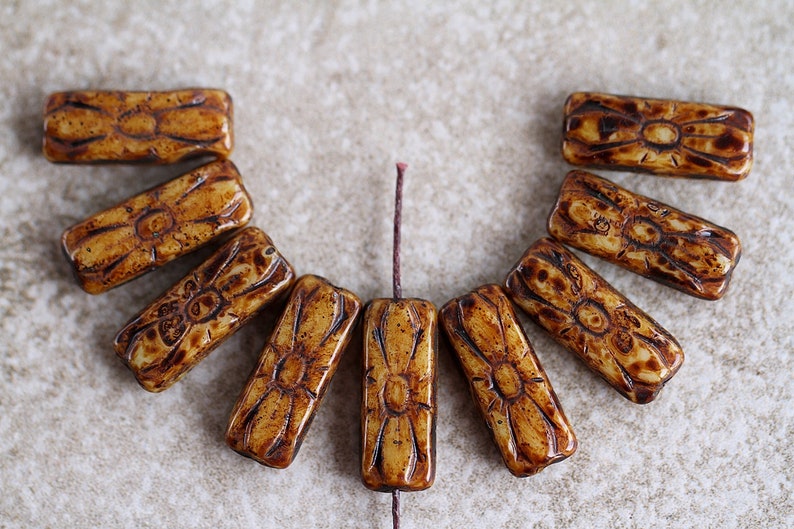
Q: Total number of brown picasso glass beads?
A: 9